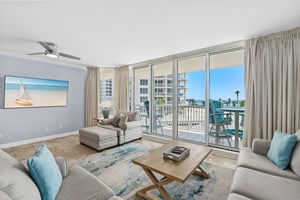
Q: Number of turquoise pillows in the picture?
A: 2